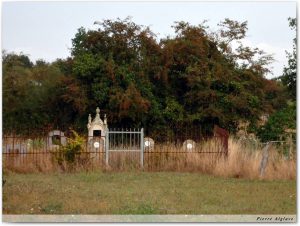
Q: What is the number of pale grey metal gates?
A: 1